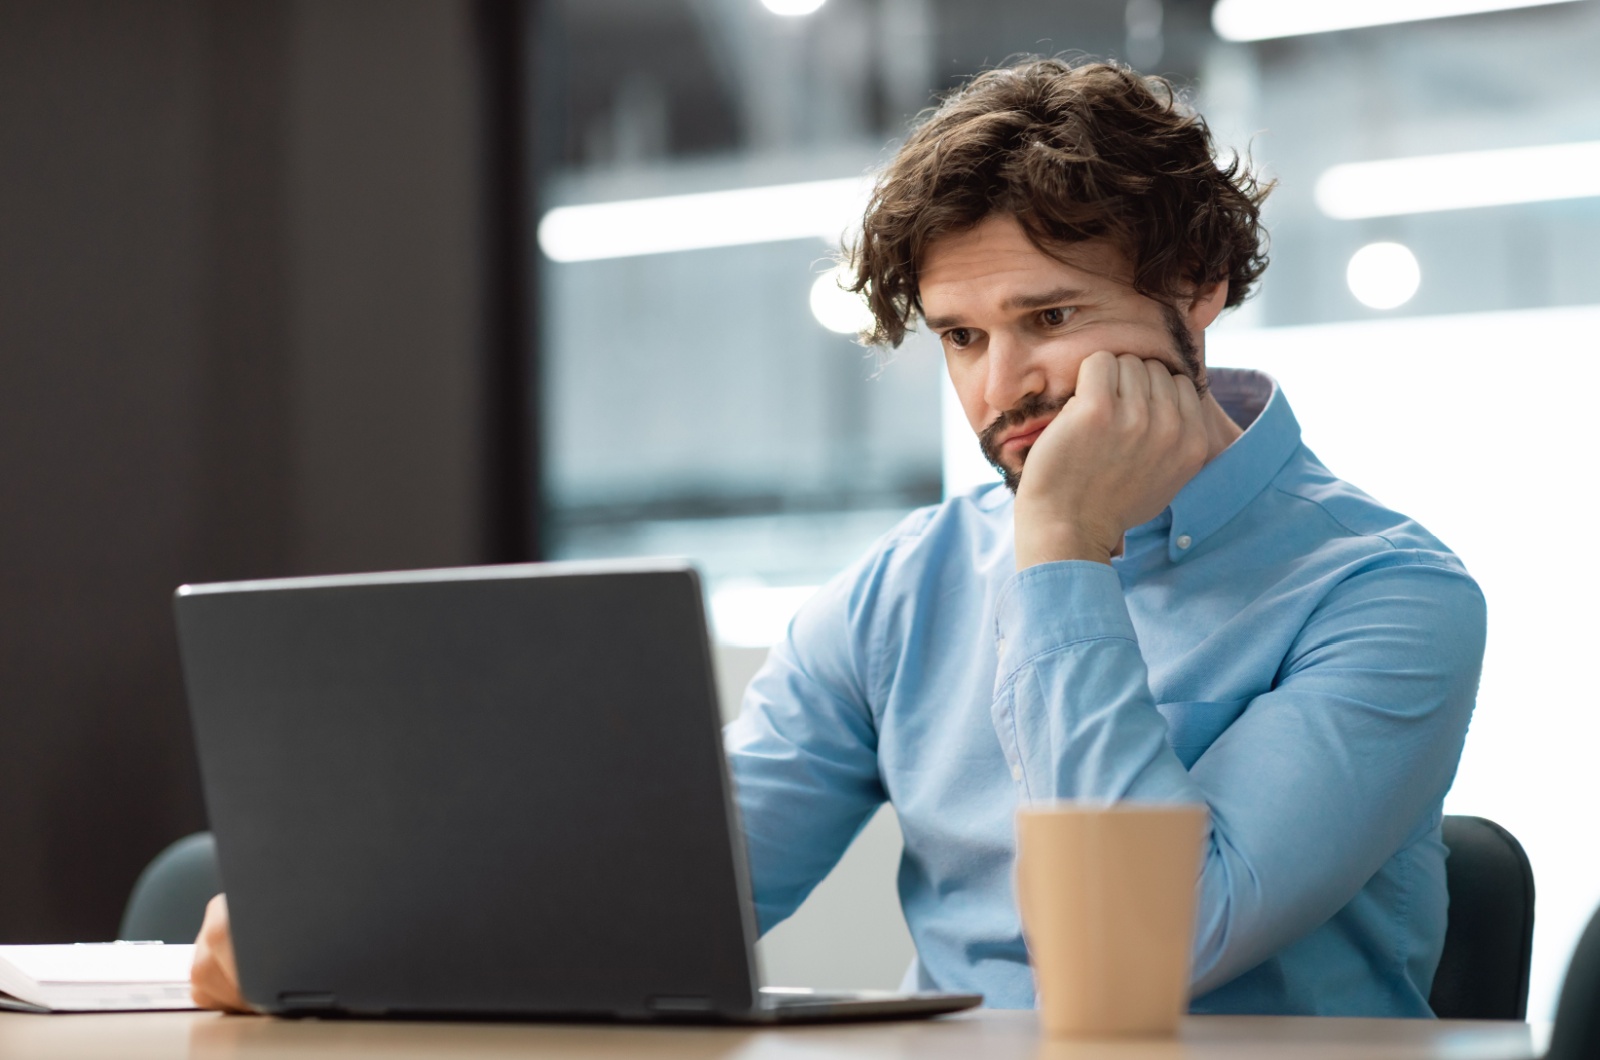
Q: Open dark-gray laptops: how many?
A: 1